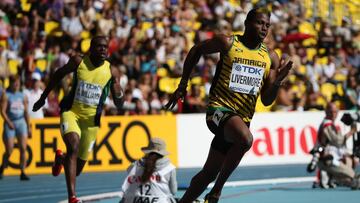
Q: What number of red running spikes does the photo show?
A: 2